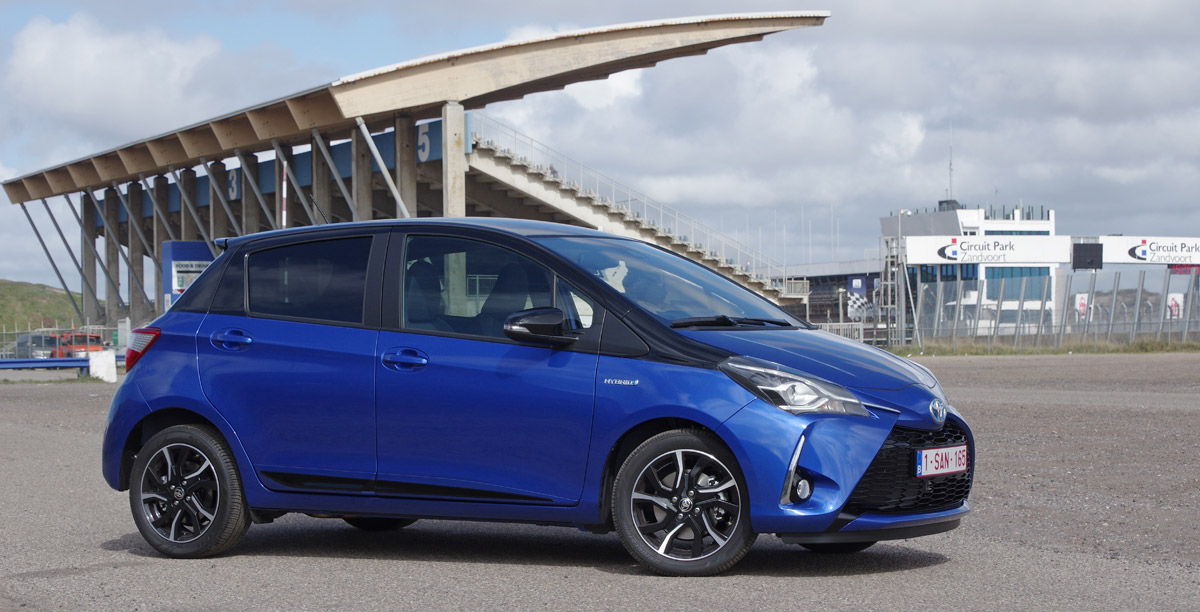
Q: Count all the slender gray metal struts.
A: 12